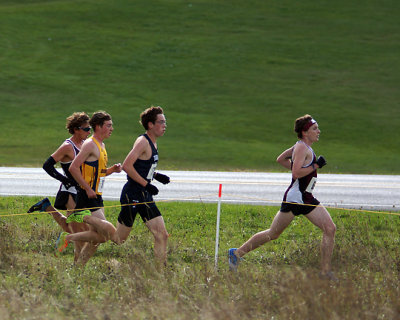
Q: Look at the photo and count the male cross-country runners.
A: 4